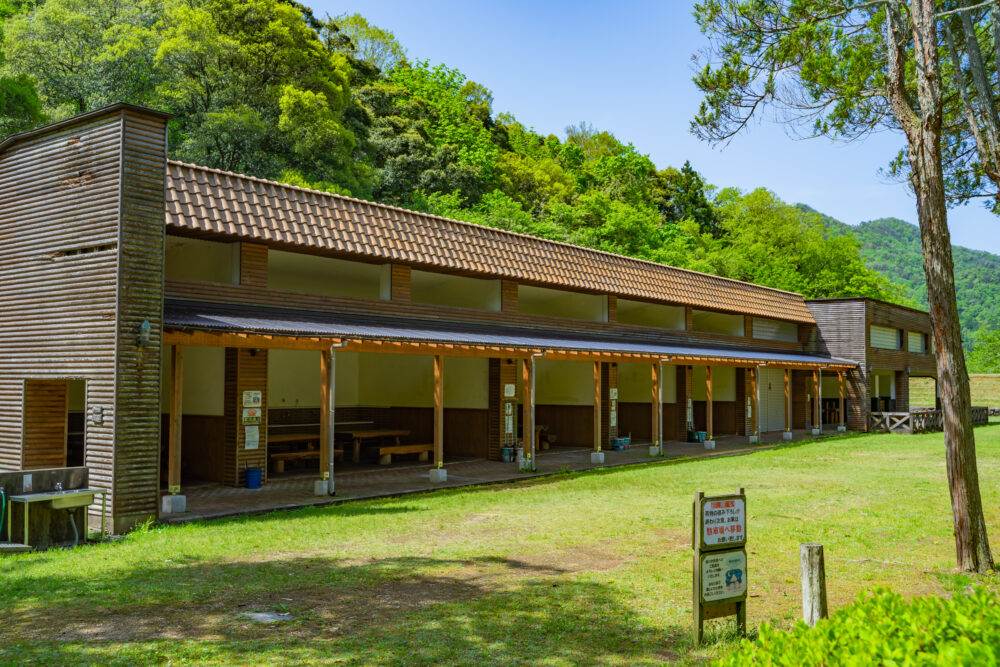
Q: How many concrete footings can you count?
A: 11